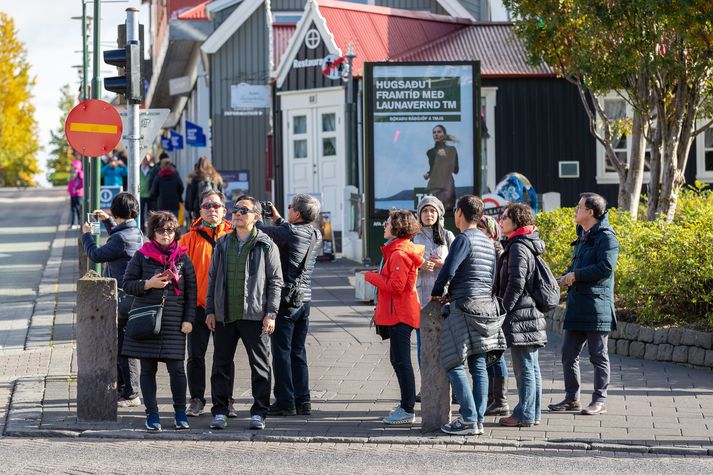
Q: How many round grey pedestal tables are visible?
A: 0